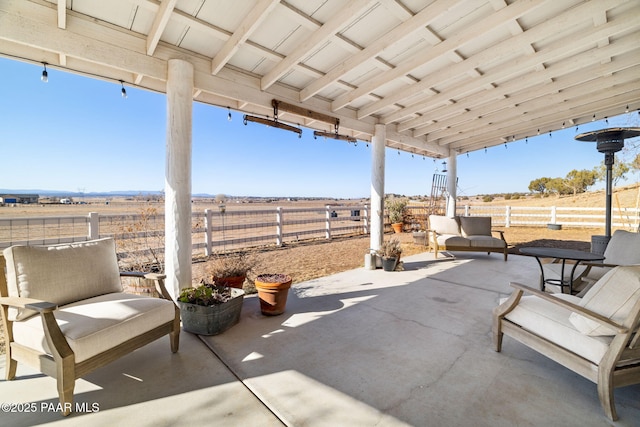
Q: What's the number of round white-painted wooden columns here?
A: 3